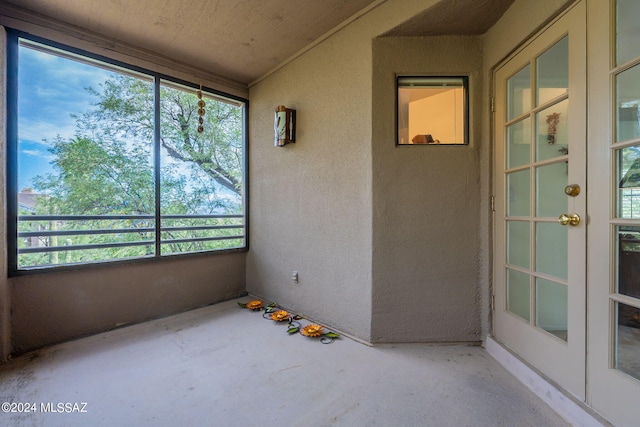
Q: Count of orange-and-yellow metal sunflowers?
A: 3